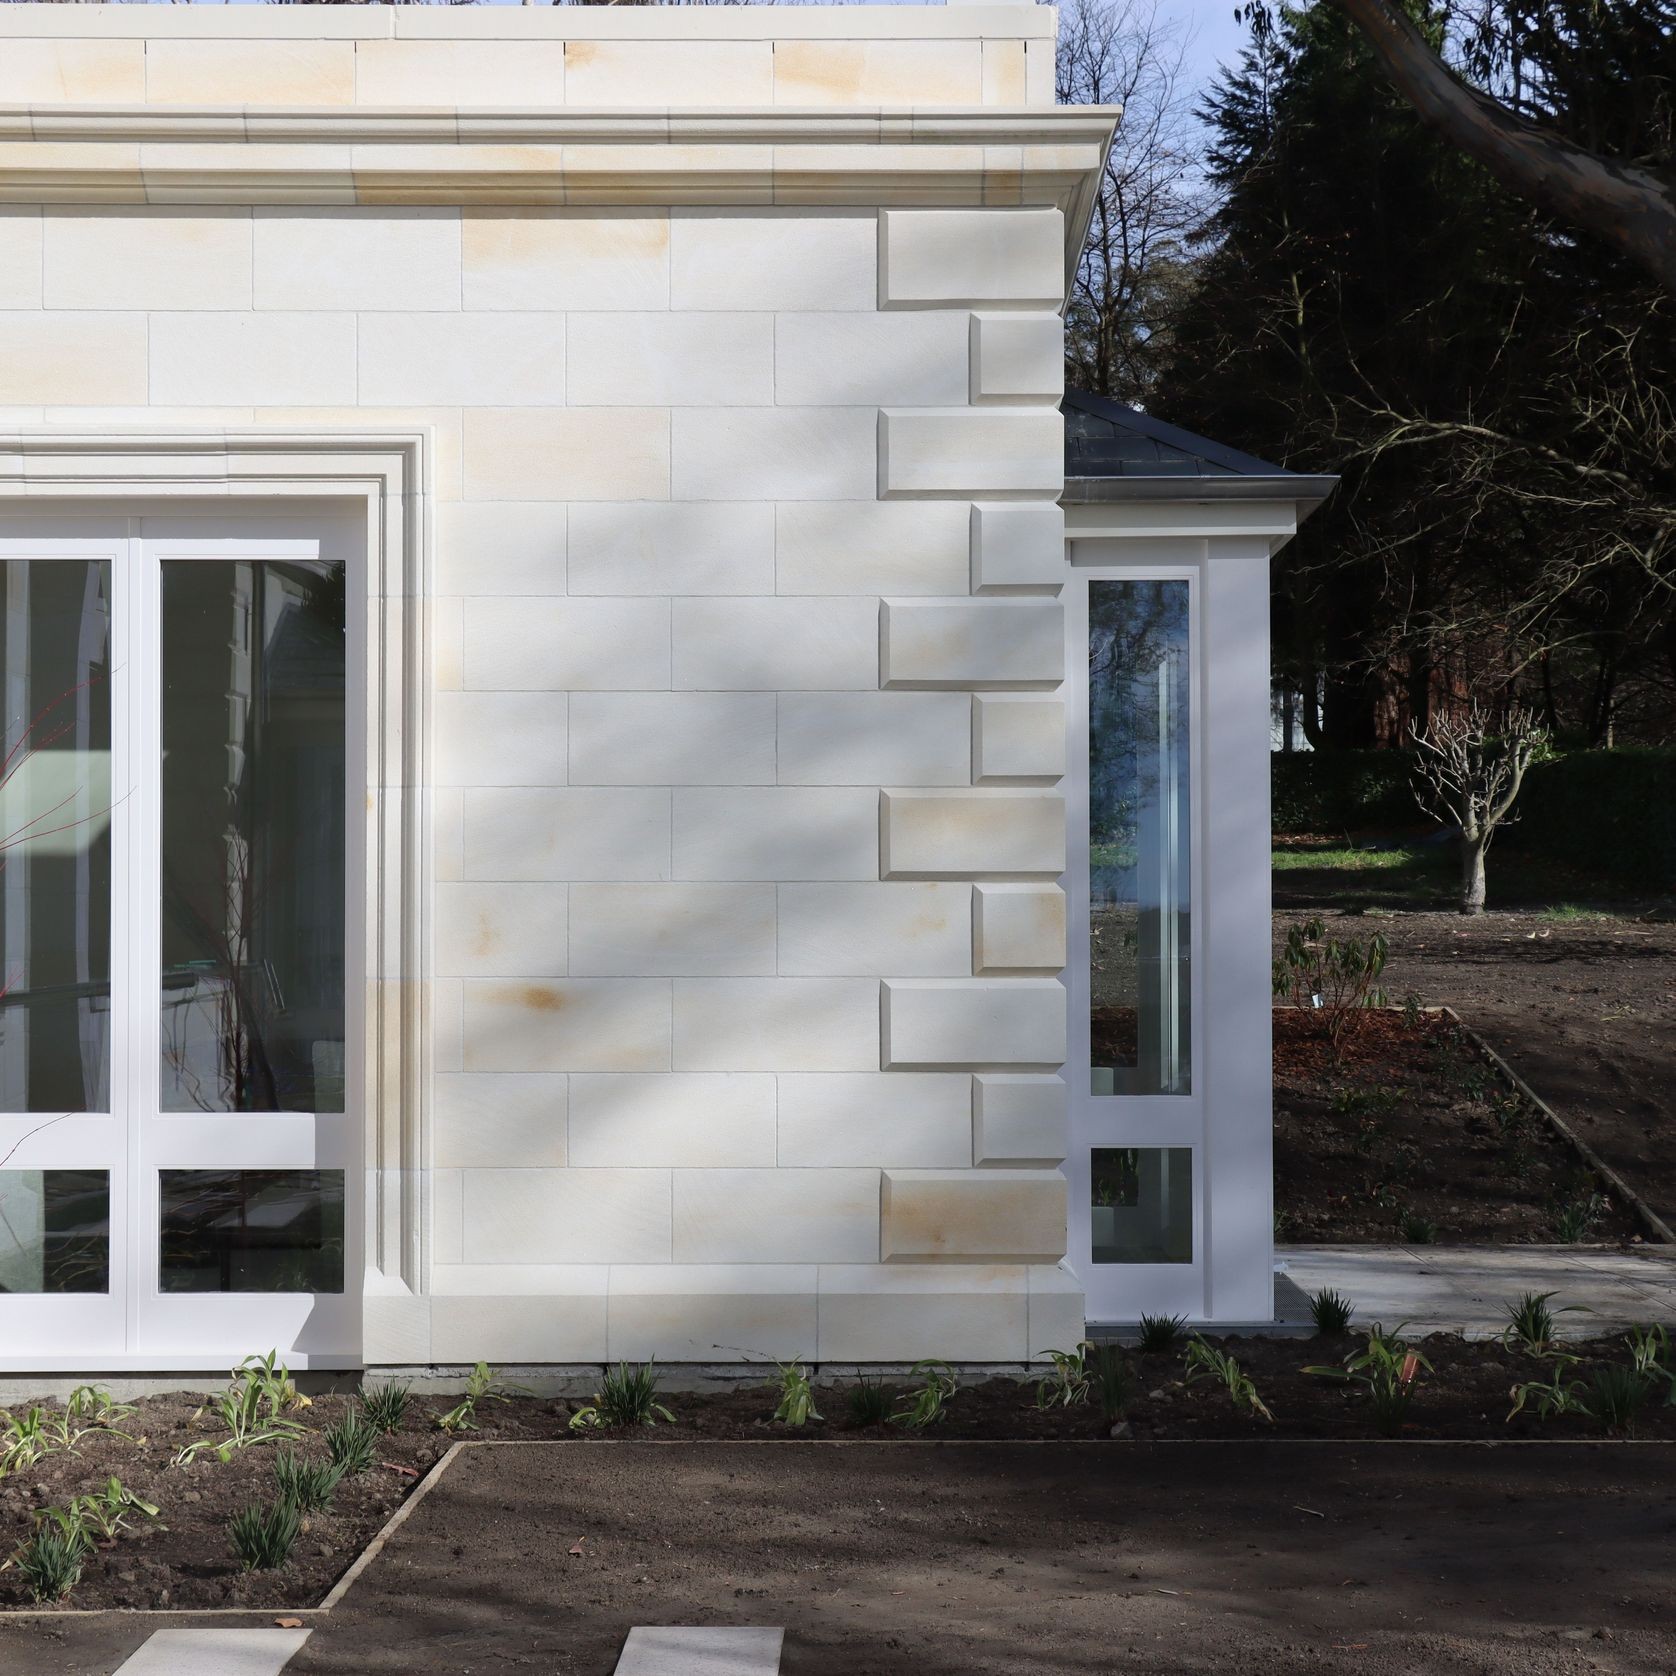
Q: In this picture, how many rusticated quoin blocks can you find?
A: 11